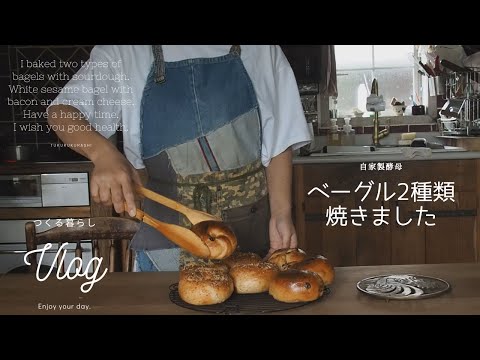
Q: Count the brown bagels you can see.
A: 7